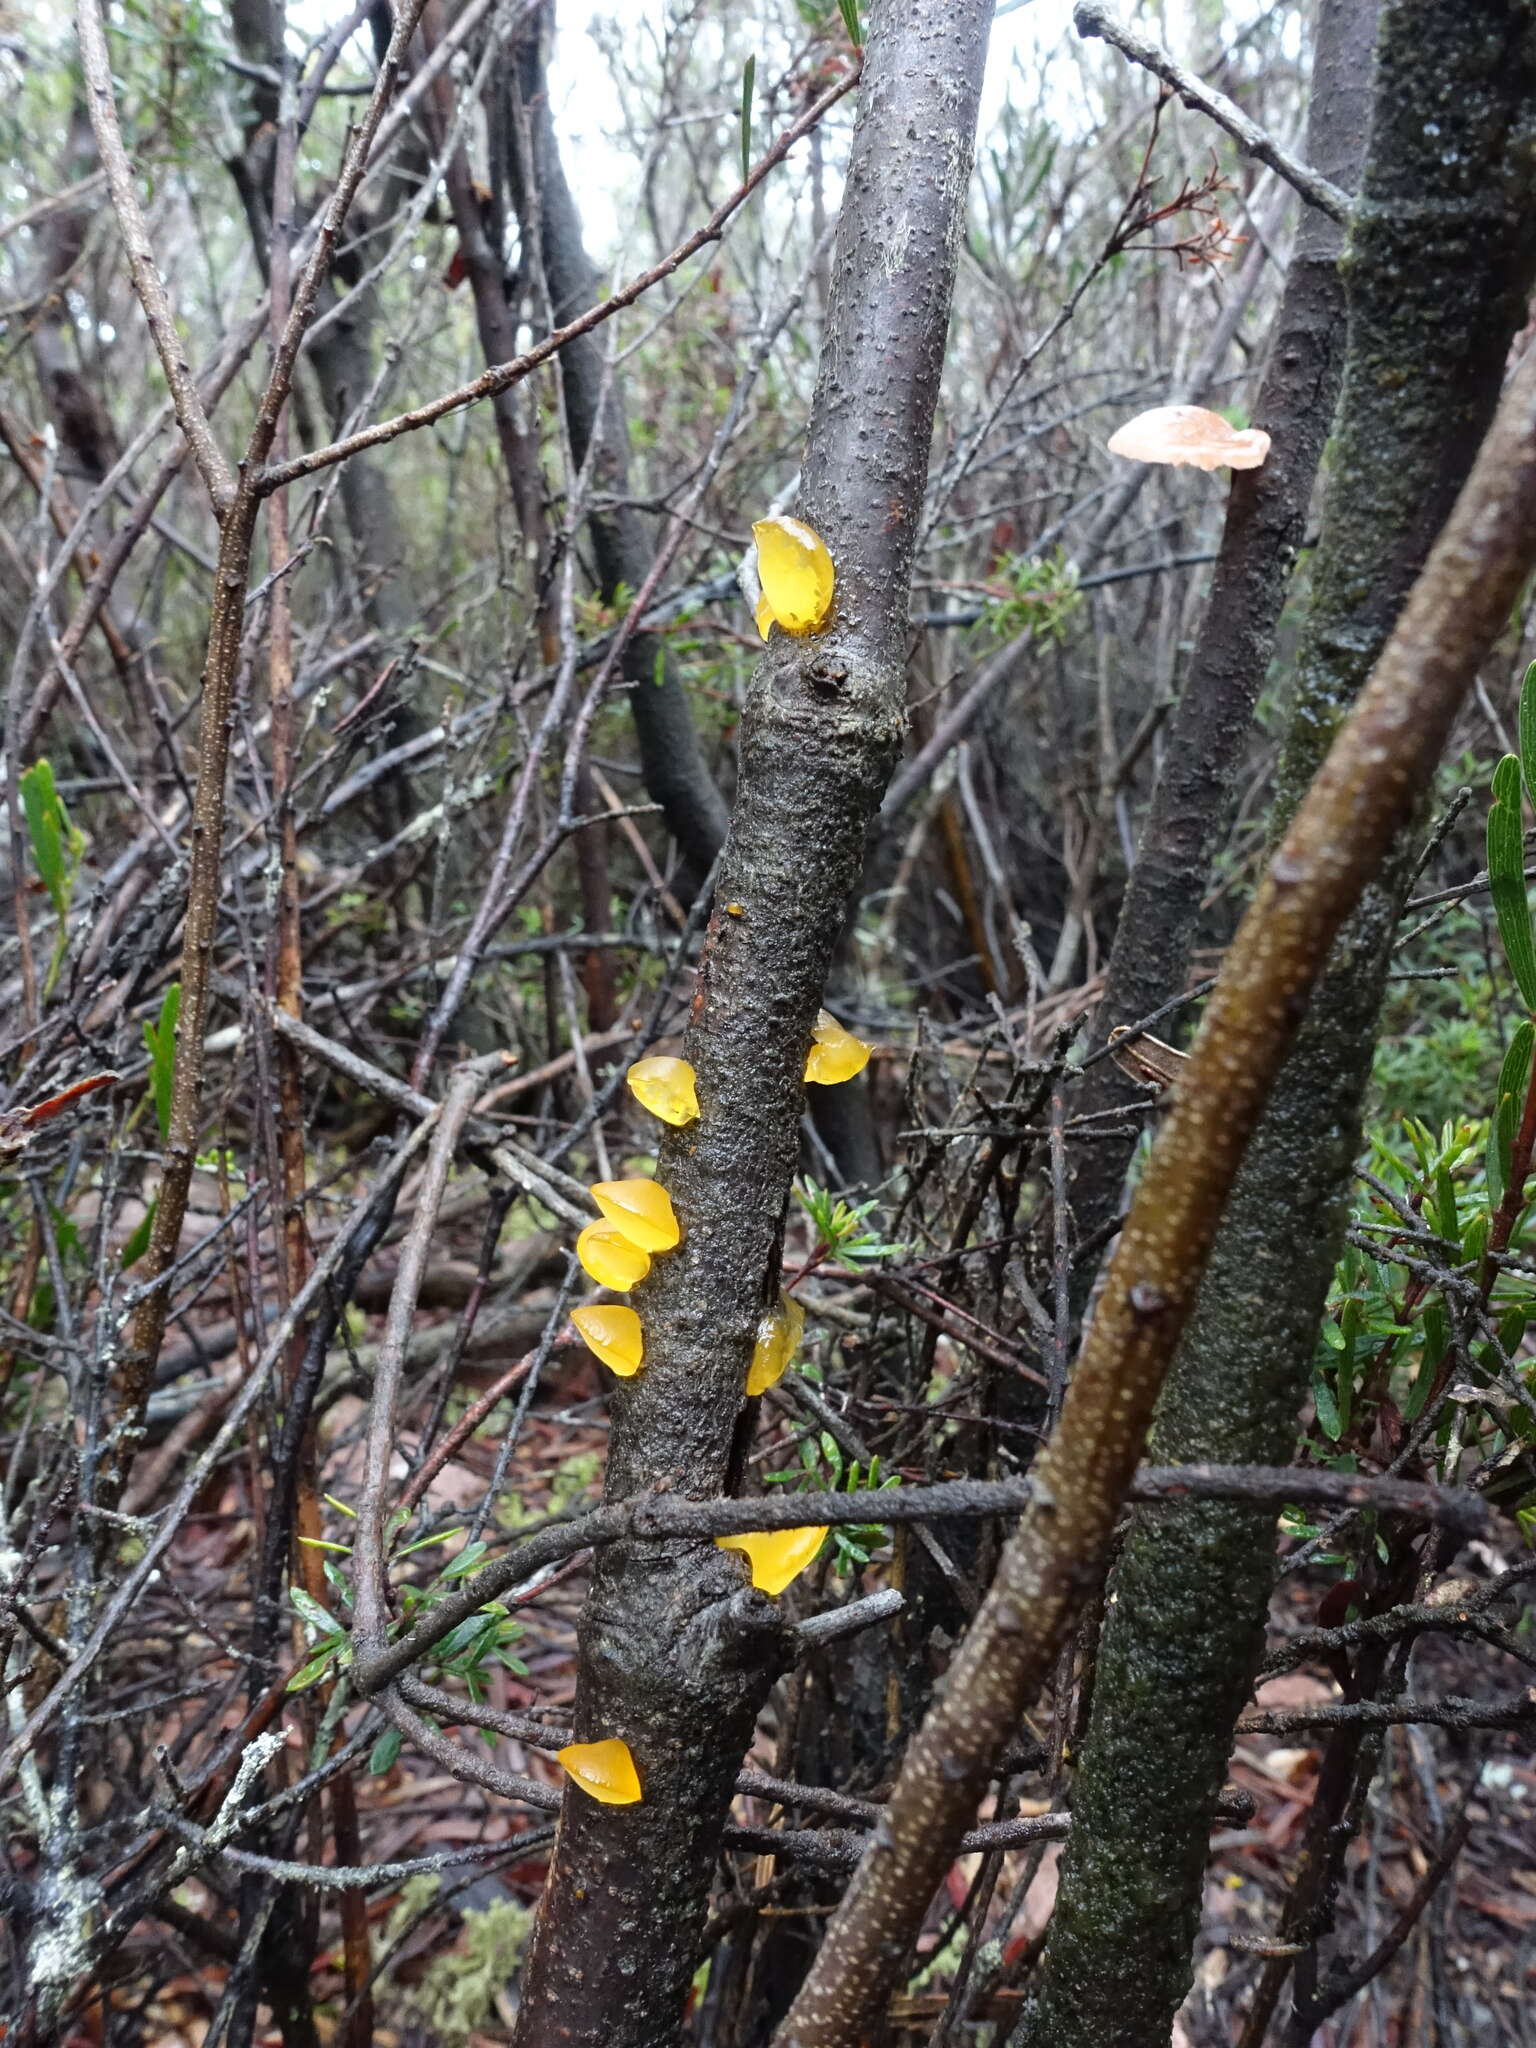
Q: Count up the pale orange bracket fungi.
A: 1